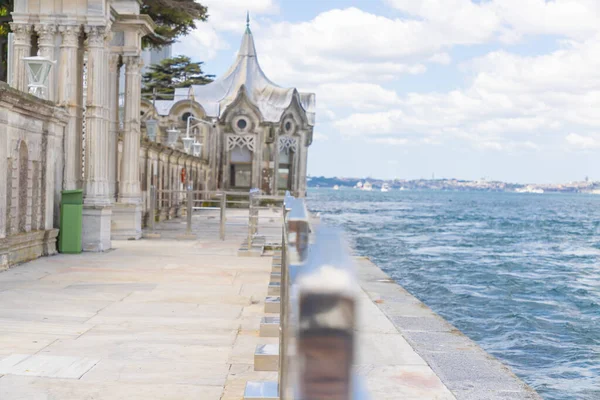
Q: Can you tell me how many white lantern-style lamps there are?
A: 5